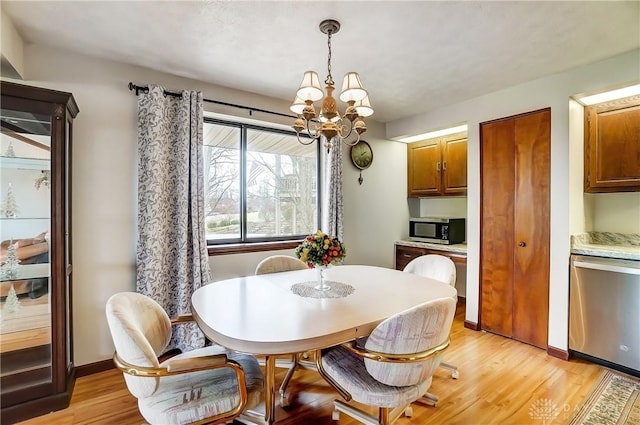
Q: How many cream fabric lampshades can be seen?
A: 5